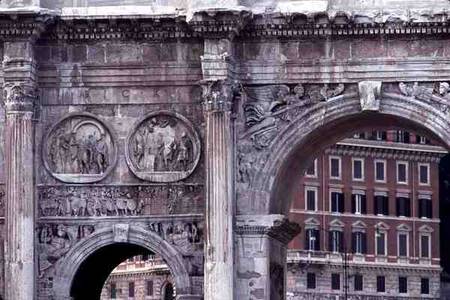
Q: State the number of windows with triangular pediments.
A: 6